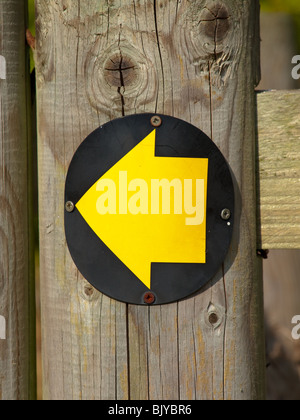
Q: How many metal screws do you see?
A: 4